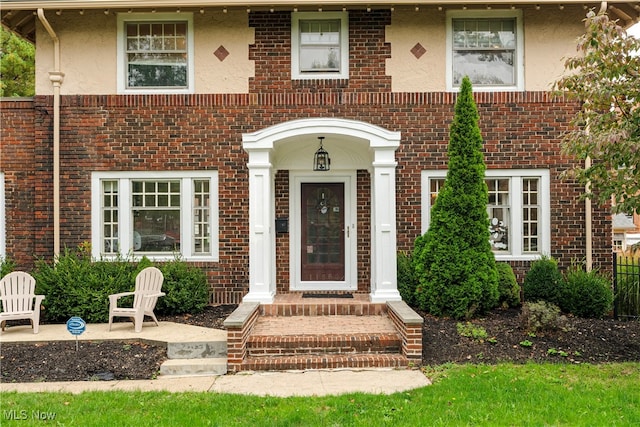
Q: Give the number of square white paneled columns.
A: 2